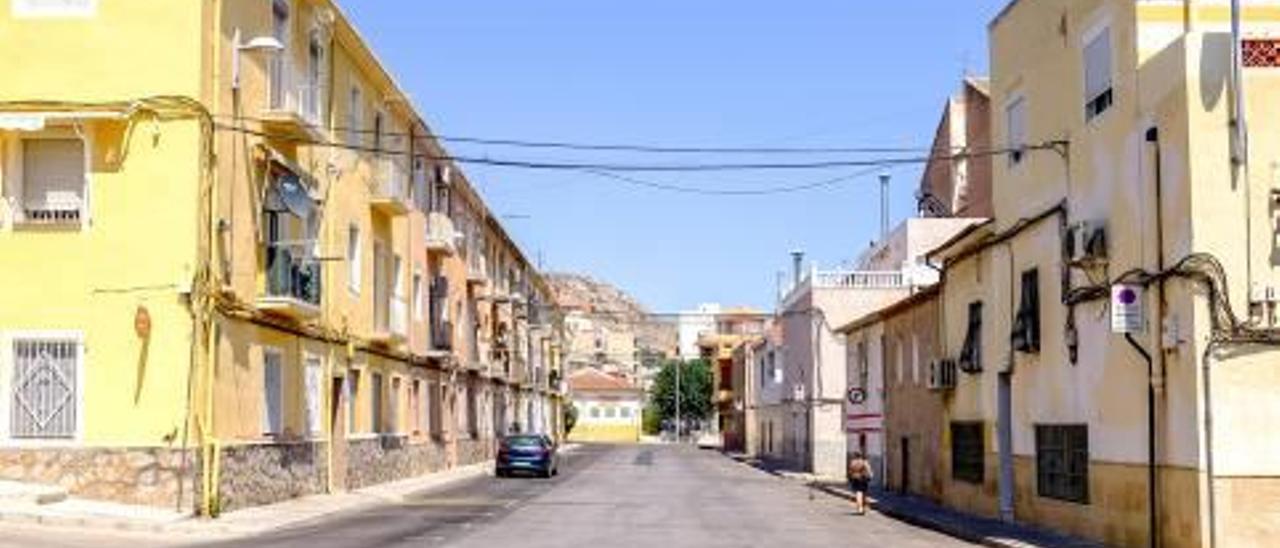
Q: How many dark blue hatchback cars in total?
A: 1